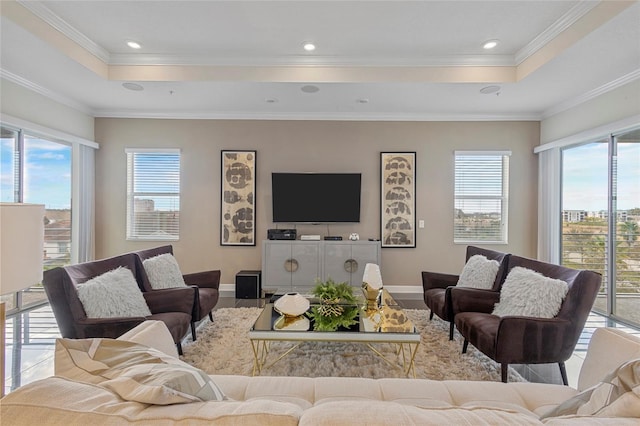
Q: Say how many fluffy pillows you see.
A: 4